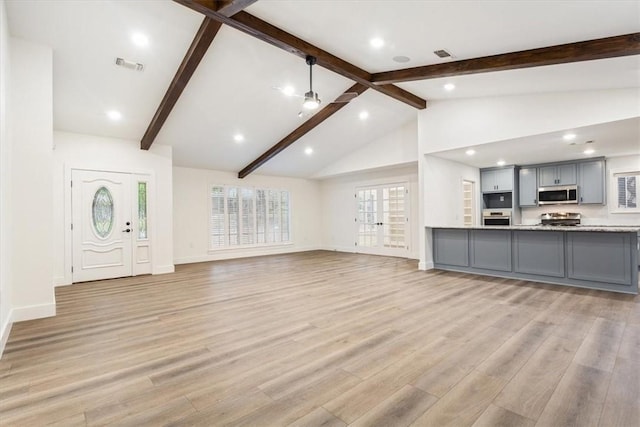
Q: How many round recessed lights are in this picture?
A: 12